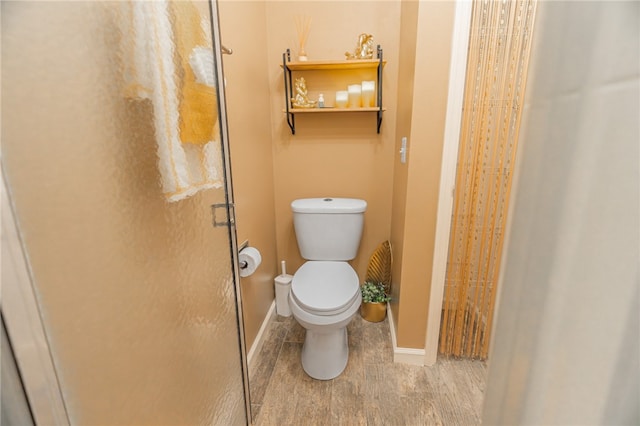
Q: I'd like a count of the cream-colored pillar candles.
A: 3